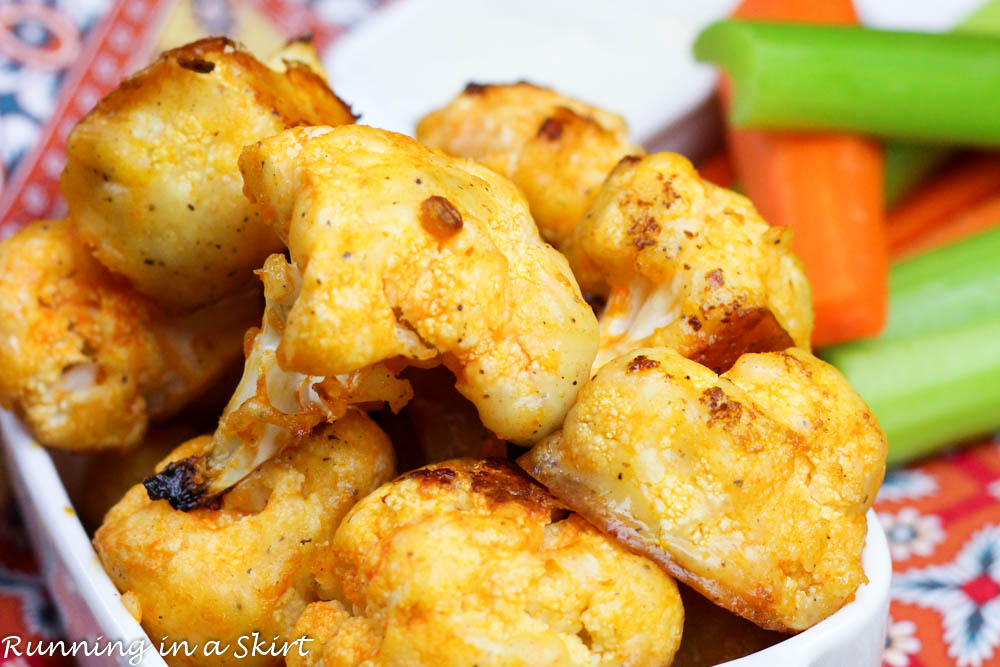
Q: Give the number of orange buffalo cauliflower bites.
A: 8